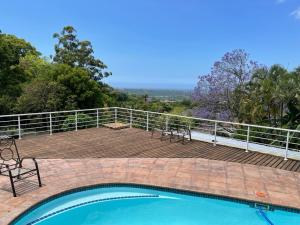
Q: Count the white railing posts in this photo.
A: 12